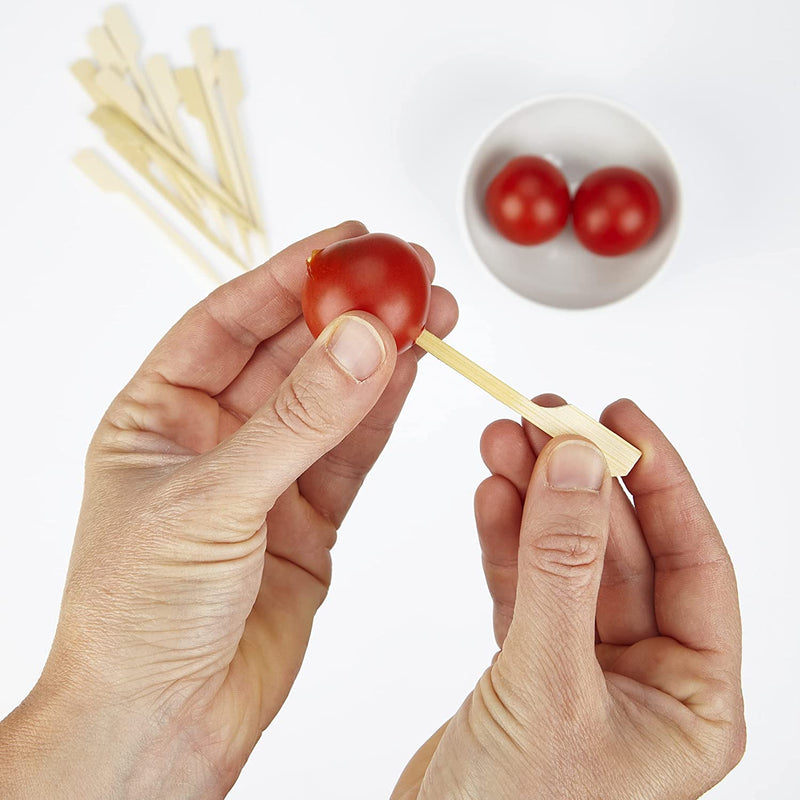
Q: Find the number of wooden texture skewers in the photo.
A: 12